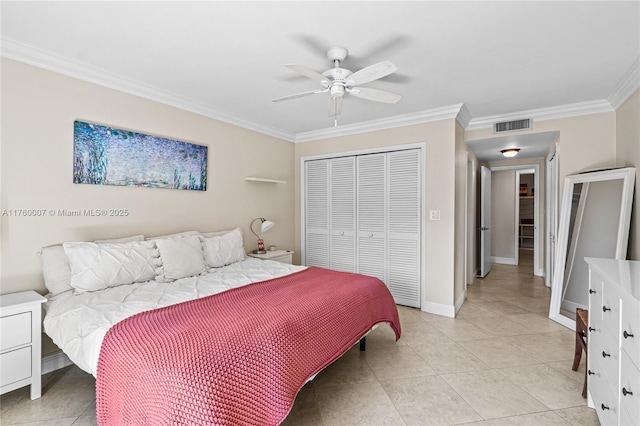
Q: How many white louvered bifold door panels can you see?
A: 4